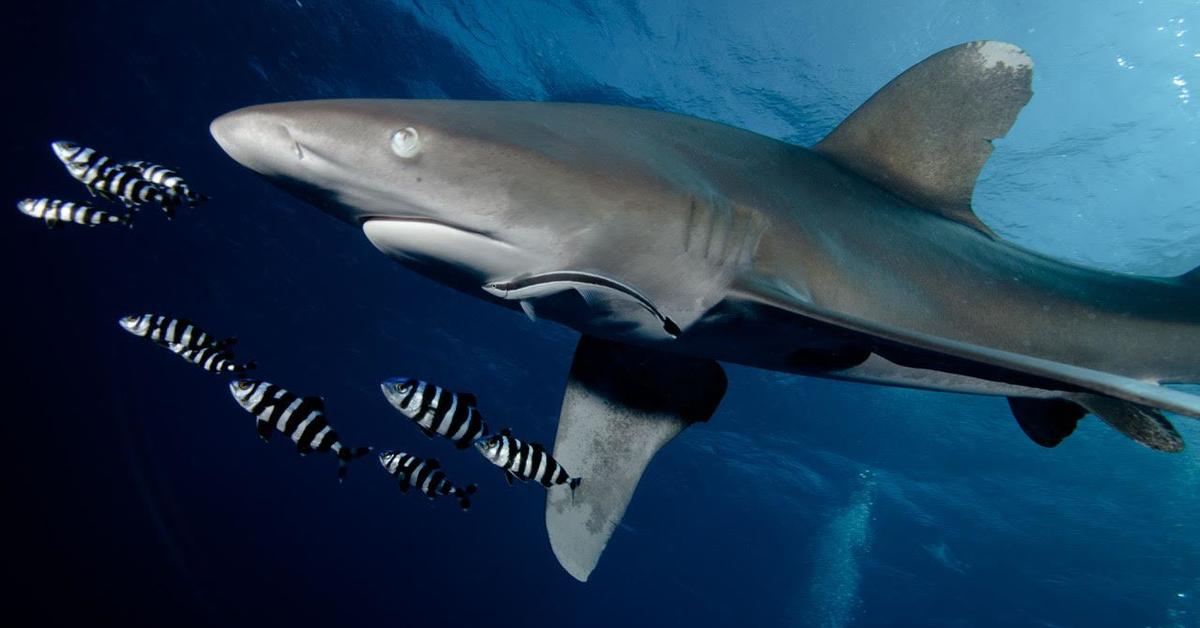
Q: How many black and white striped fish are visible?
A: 10